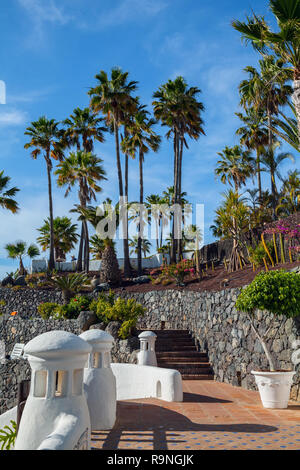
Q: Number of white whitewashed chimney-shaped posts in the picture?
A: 3